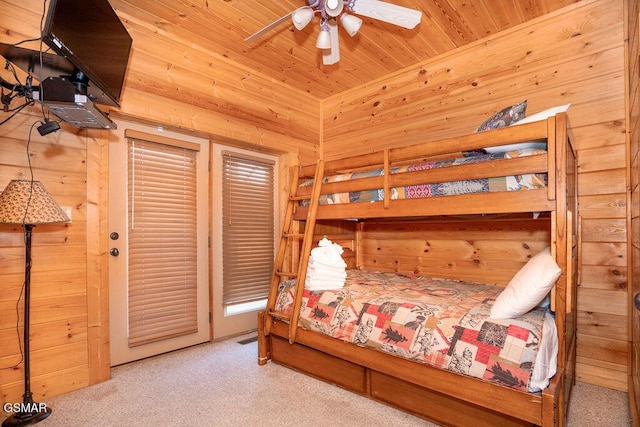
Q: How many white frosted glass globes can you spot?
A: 4